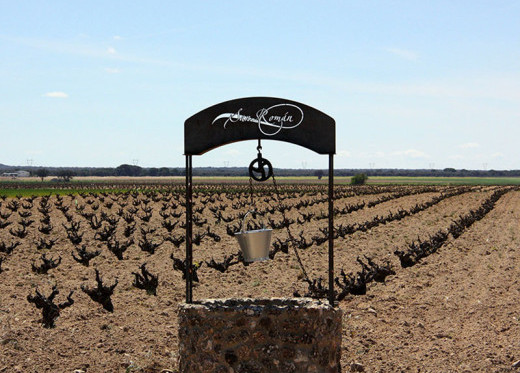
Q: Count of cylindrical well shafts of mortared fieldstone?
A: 1